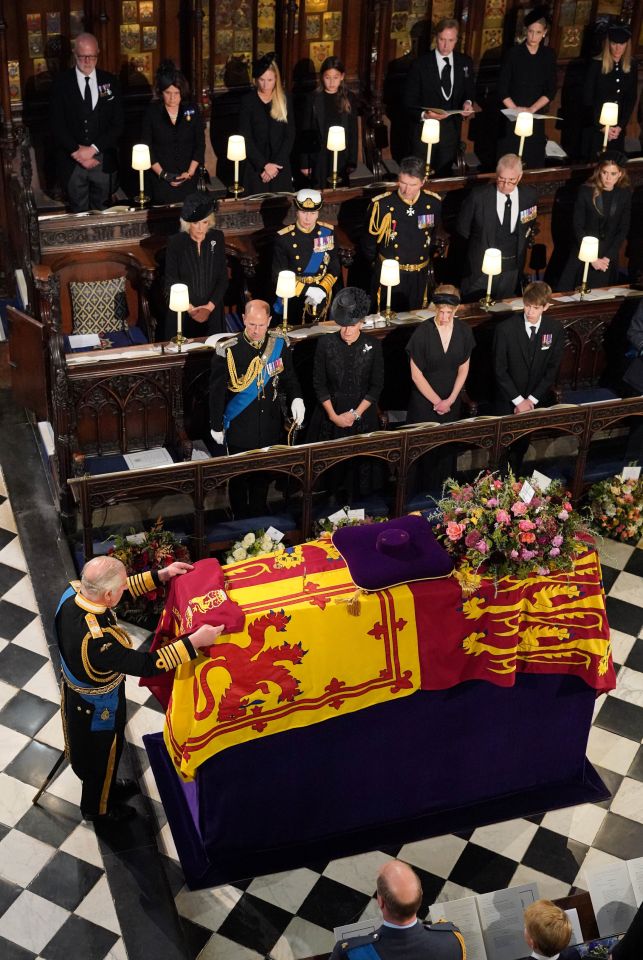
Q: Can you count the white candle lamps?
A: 11